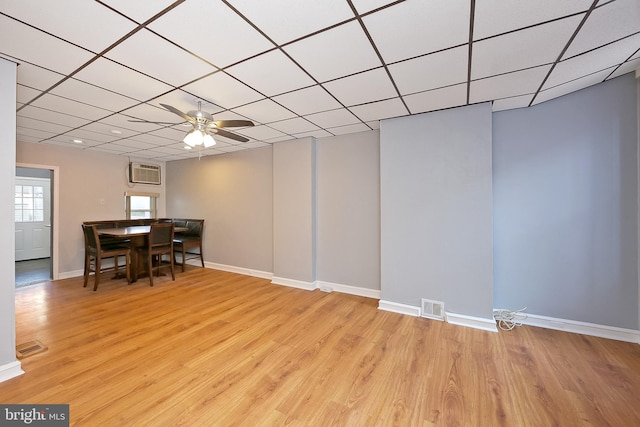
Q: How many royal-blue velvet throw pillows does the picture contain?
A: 0